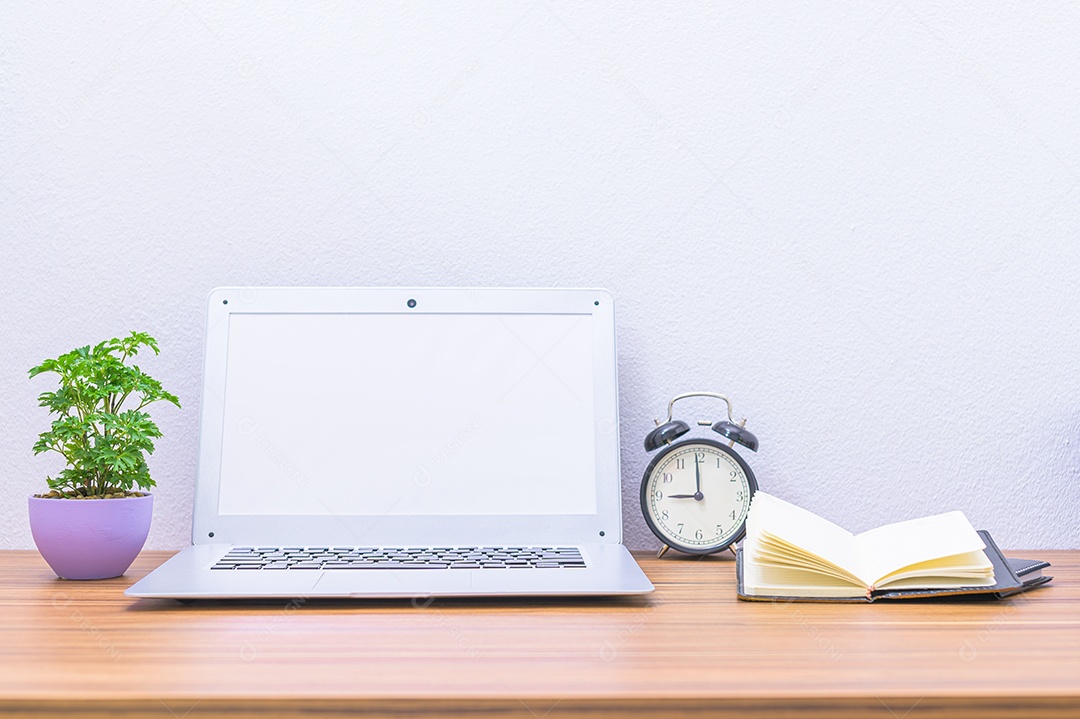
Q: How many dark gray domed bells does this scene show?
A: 2